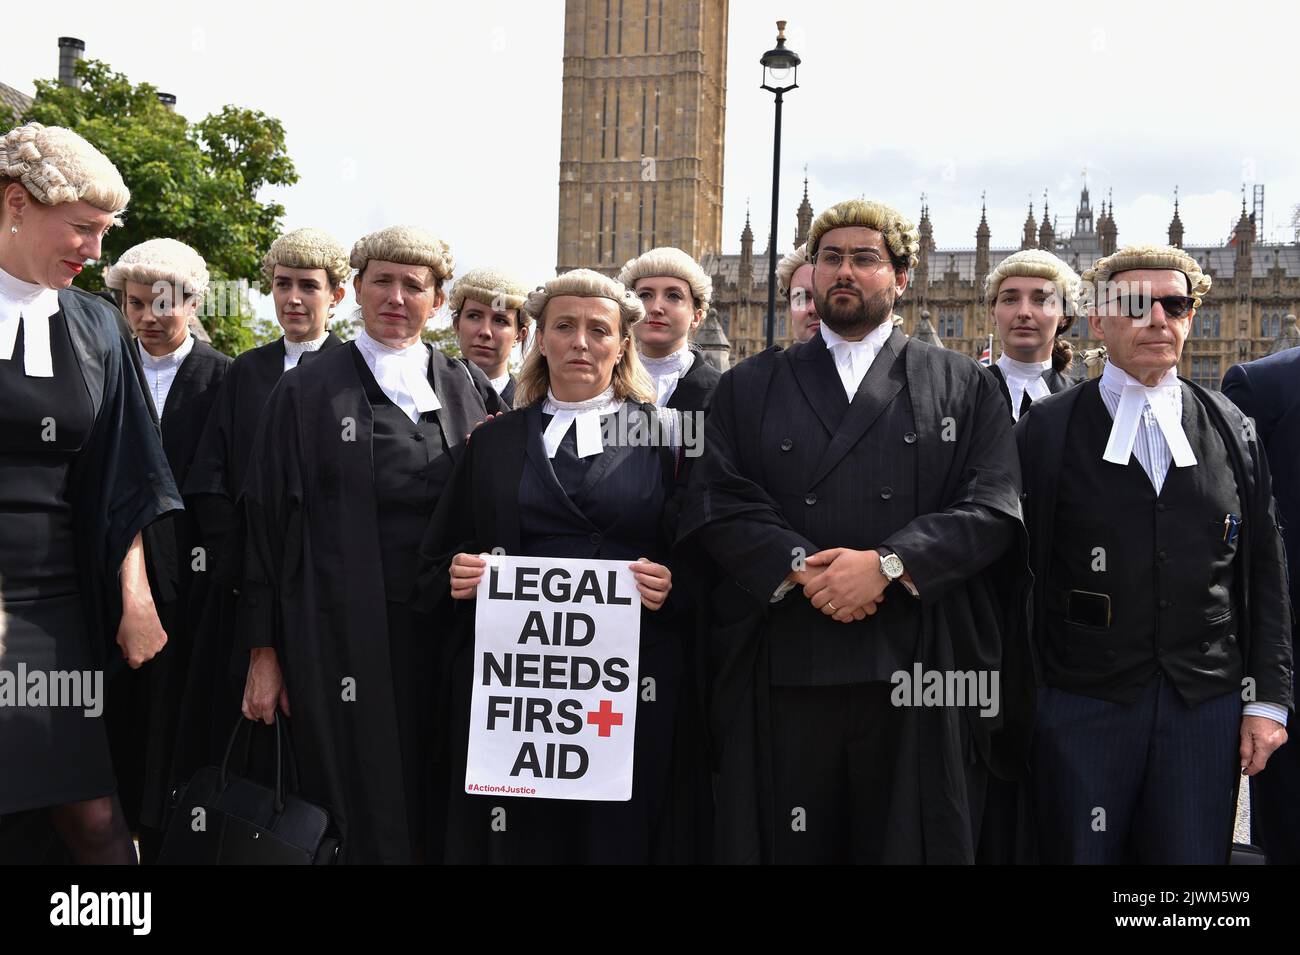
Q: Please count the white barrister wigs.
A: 11